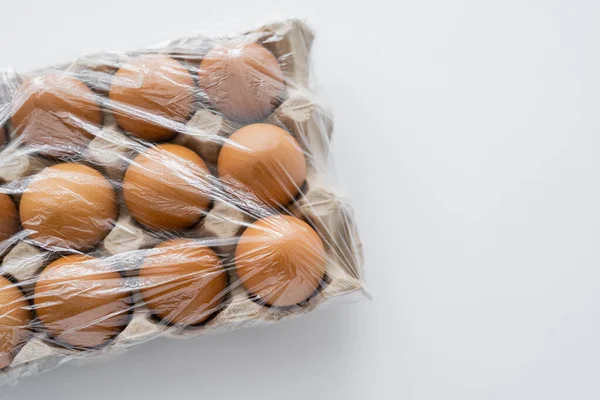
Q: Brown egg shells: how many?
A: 12